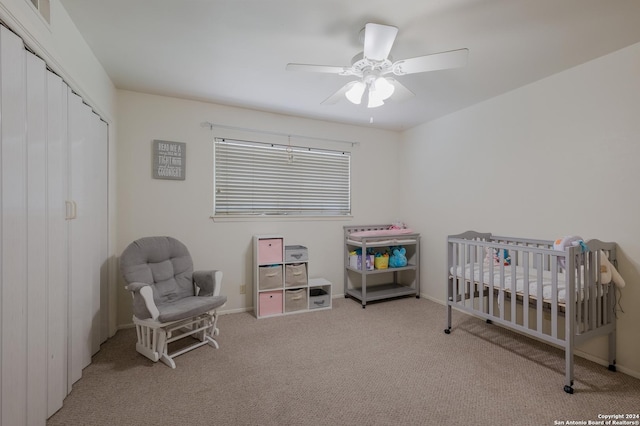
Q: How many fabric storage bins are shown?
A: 7